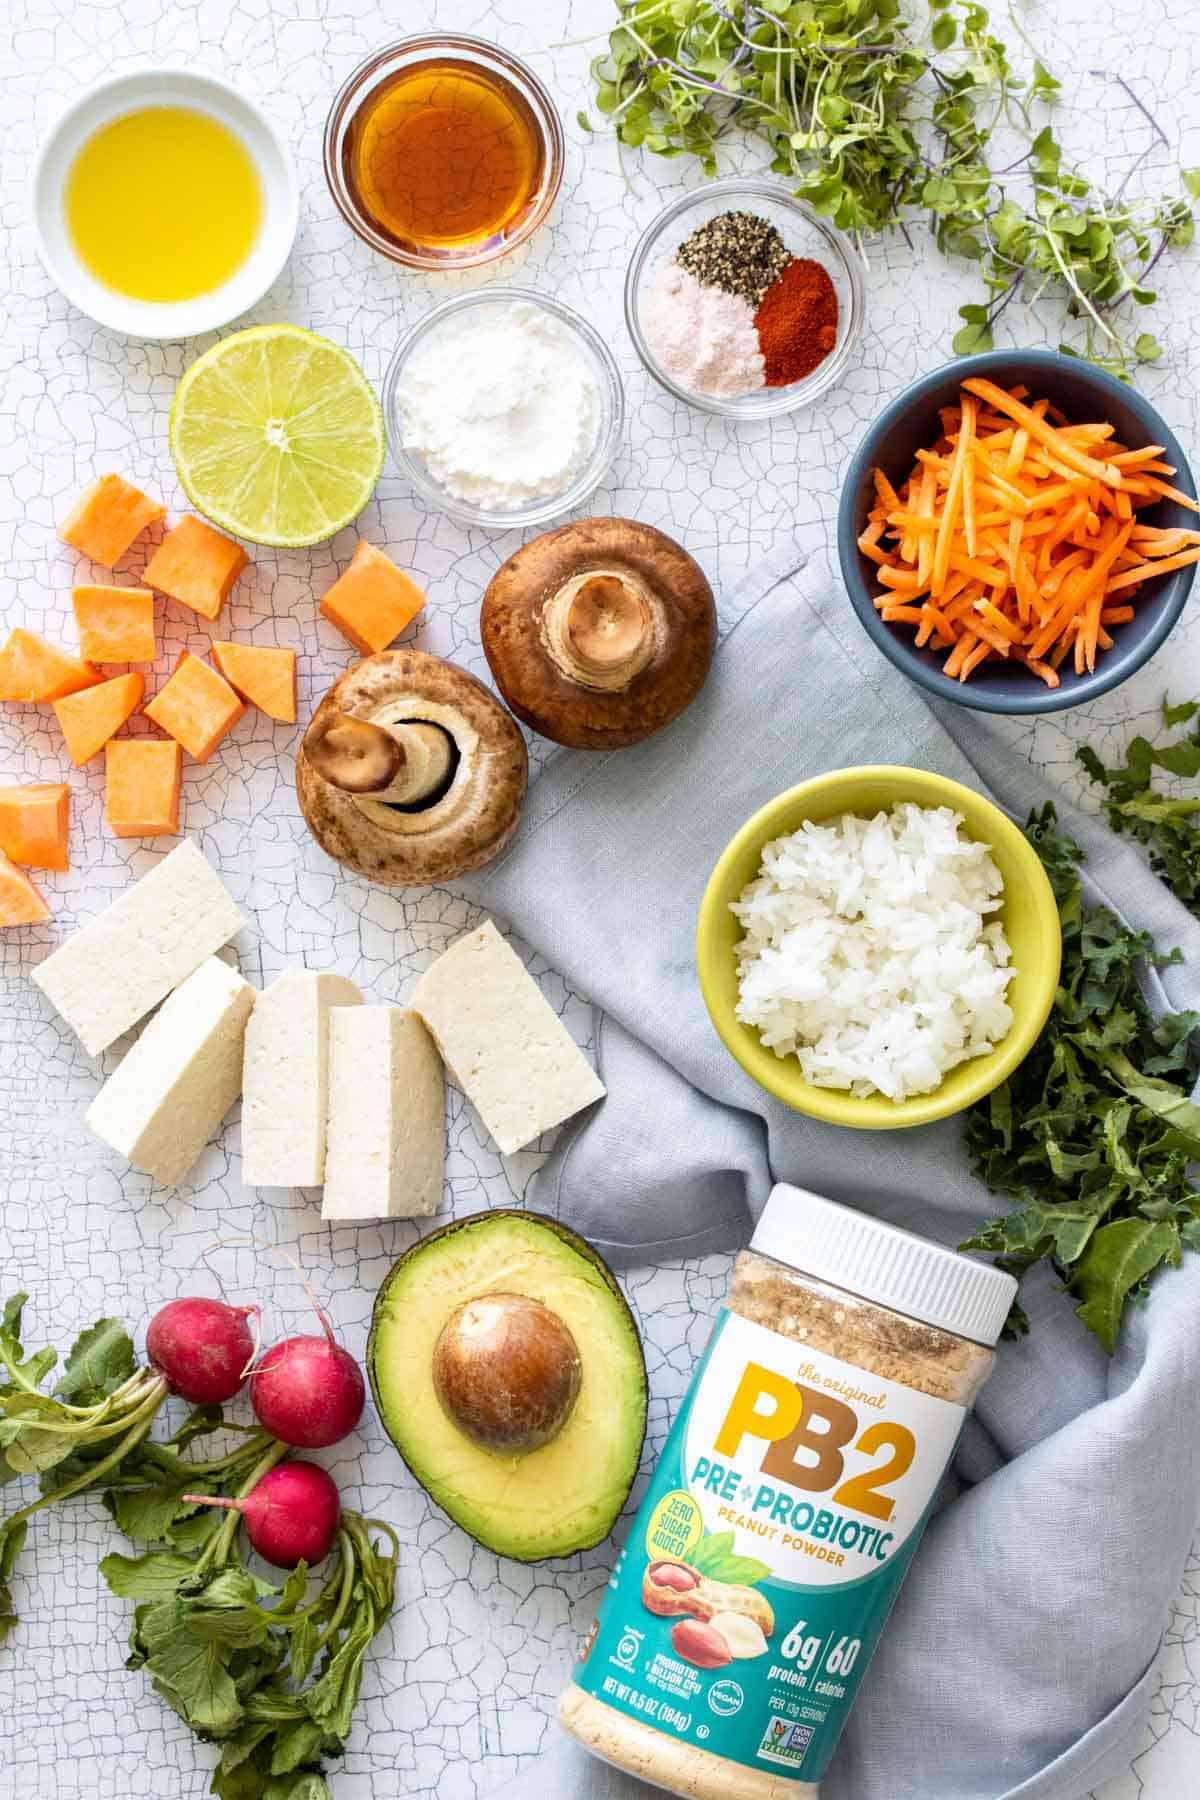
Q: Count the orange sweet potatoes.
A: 11